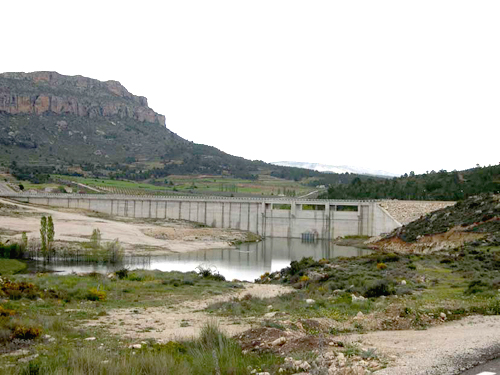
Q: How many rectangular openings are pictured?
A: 3